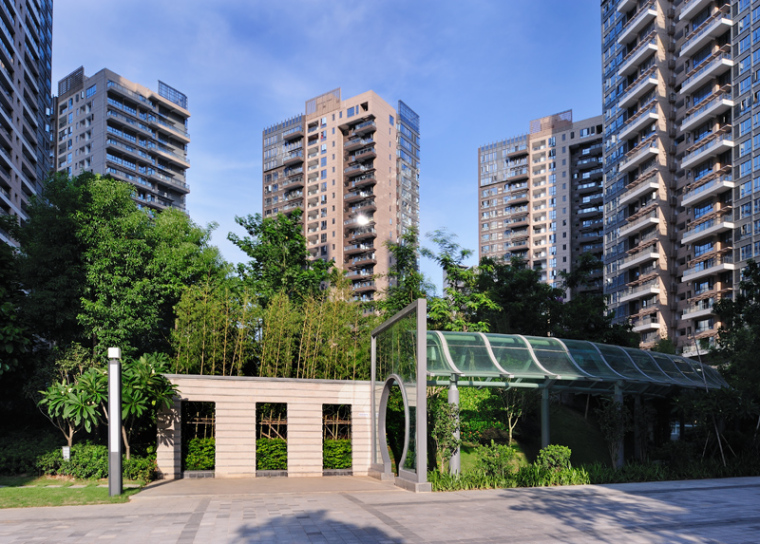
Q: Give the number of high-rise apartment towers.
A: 5